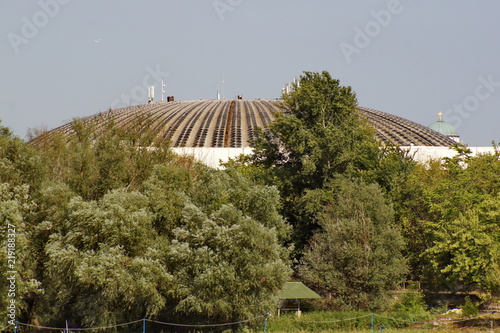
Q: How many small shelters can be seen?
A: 1